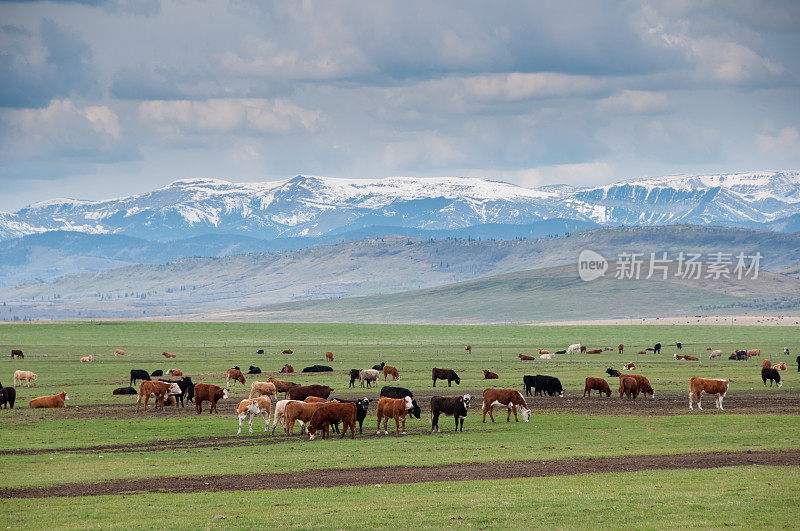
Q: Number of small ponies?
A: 0